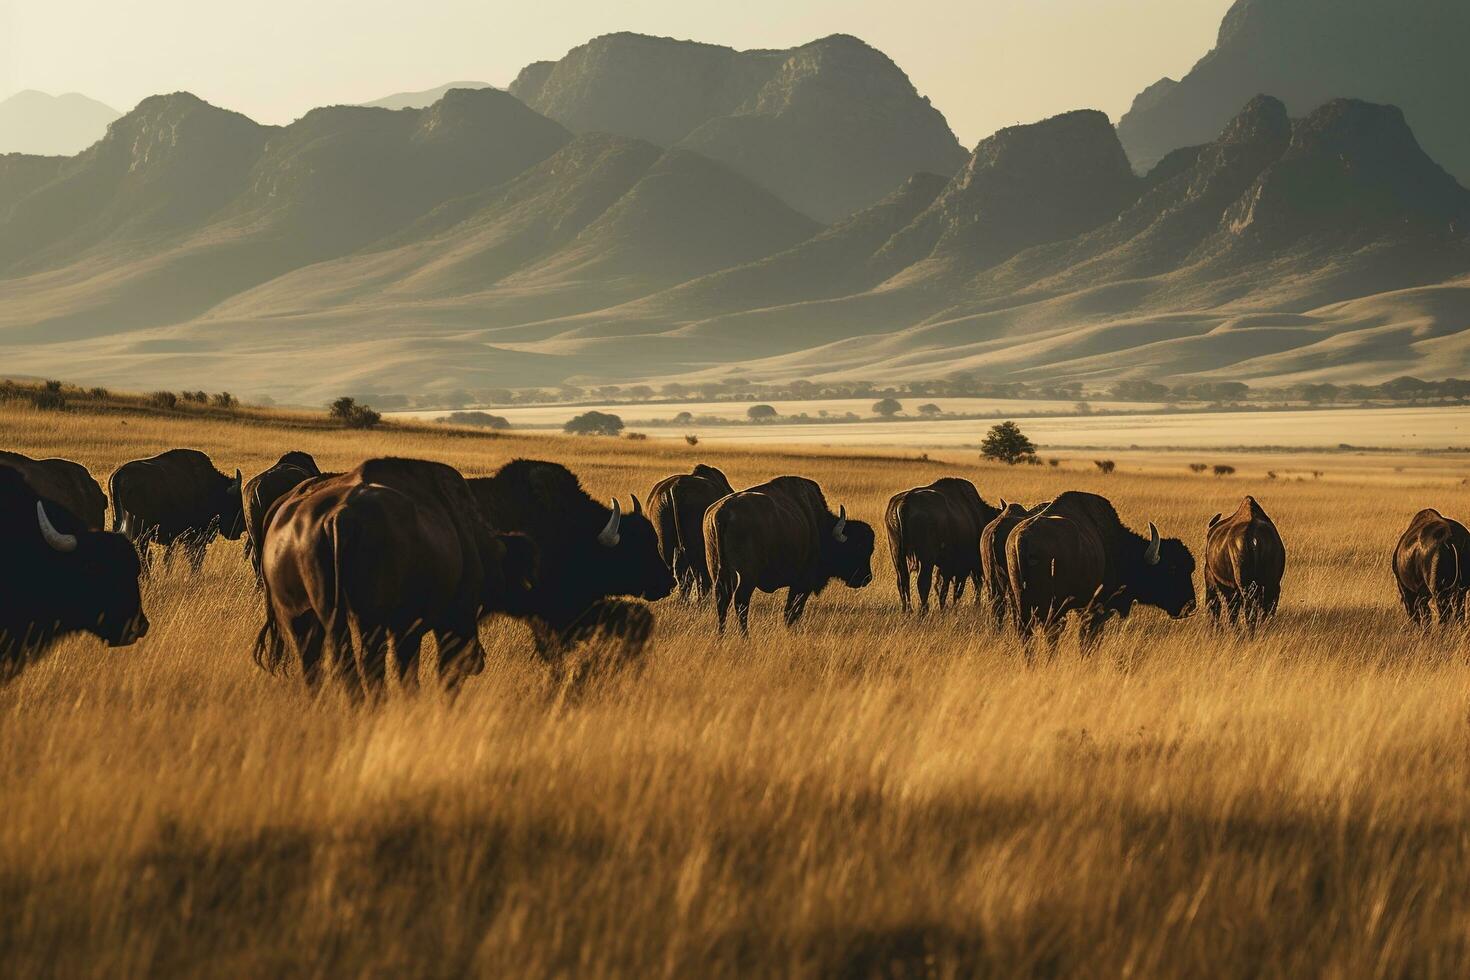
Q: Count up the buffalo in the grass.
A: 13